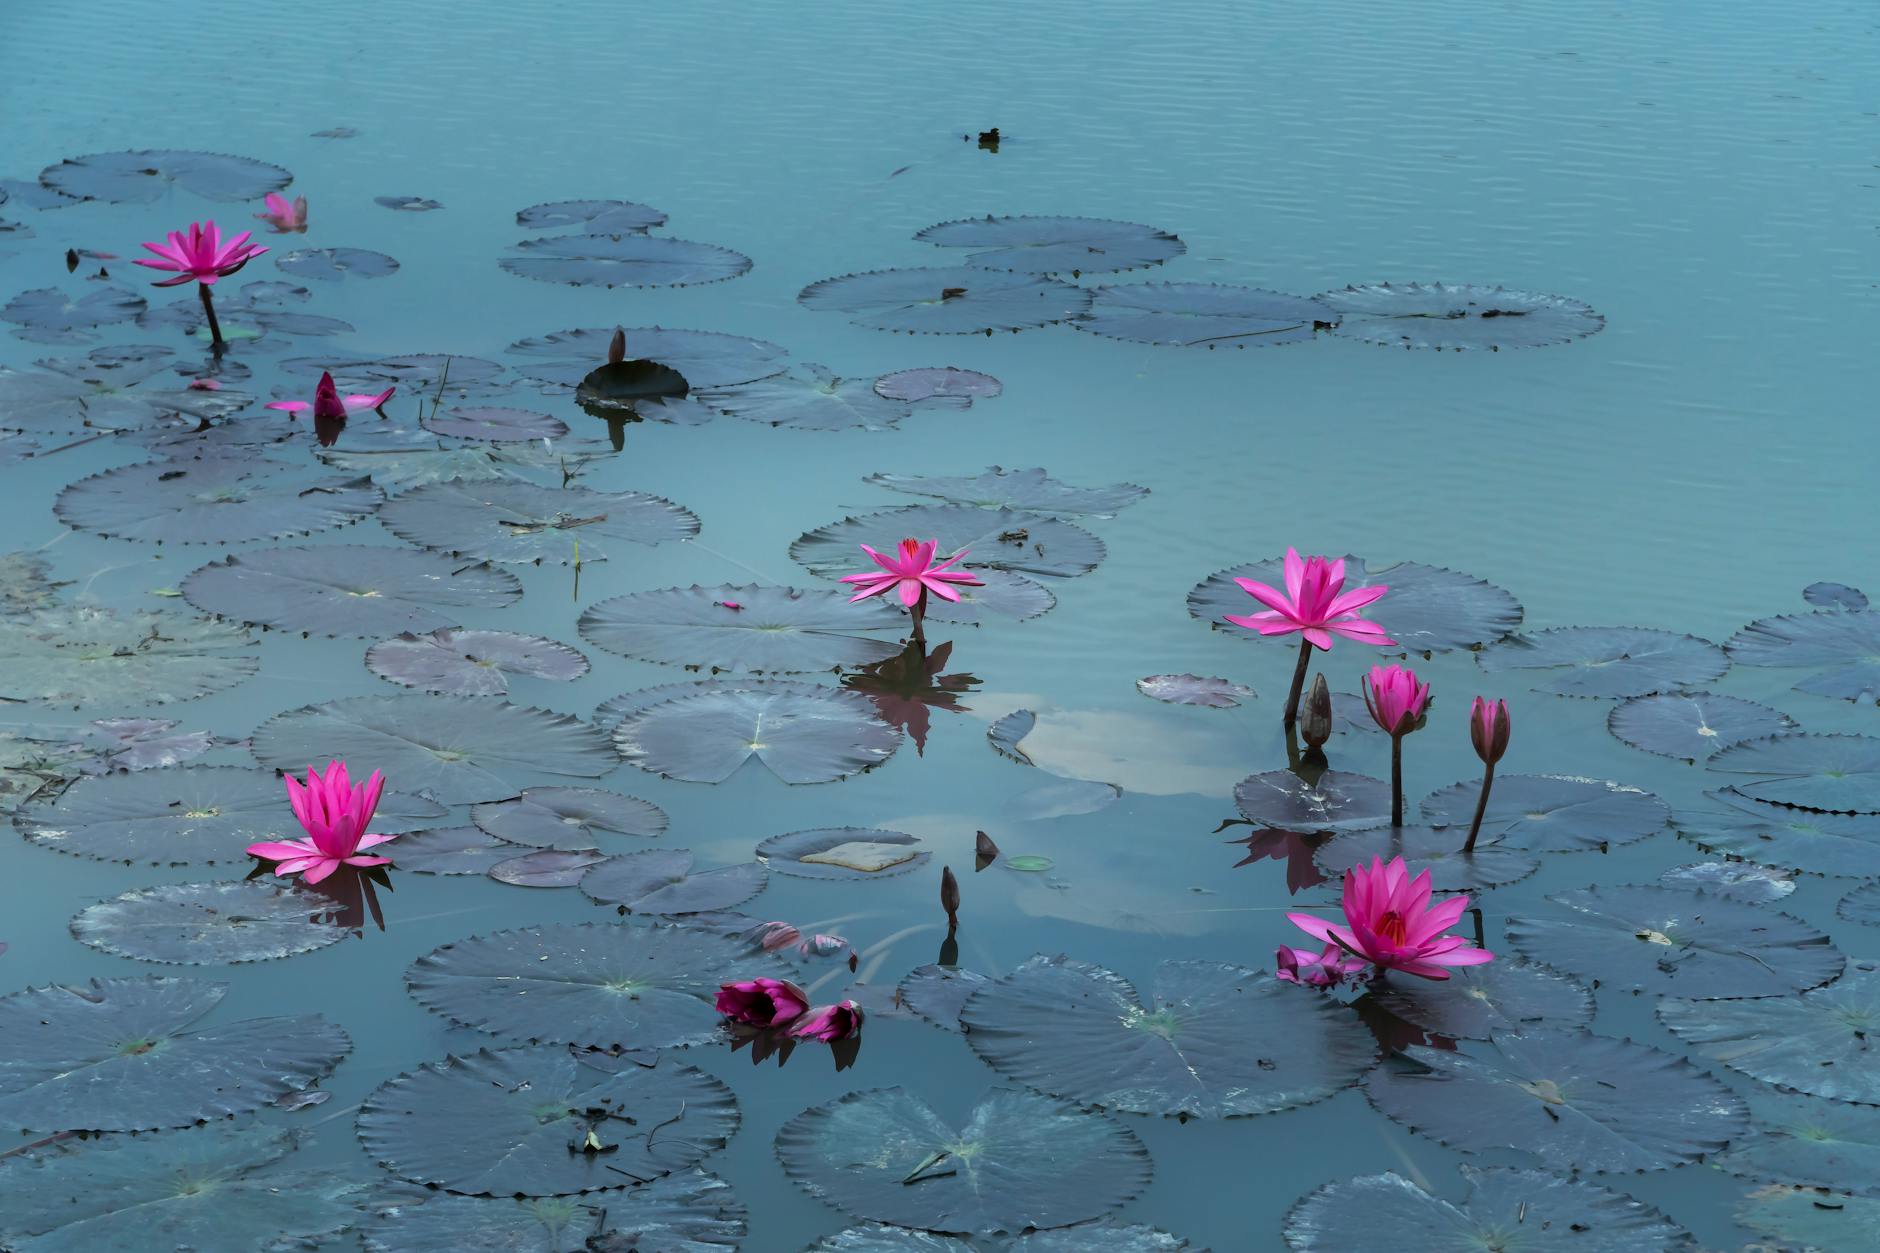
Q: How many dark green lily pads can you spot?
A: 1